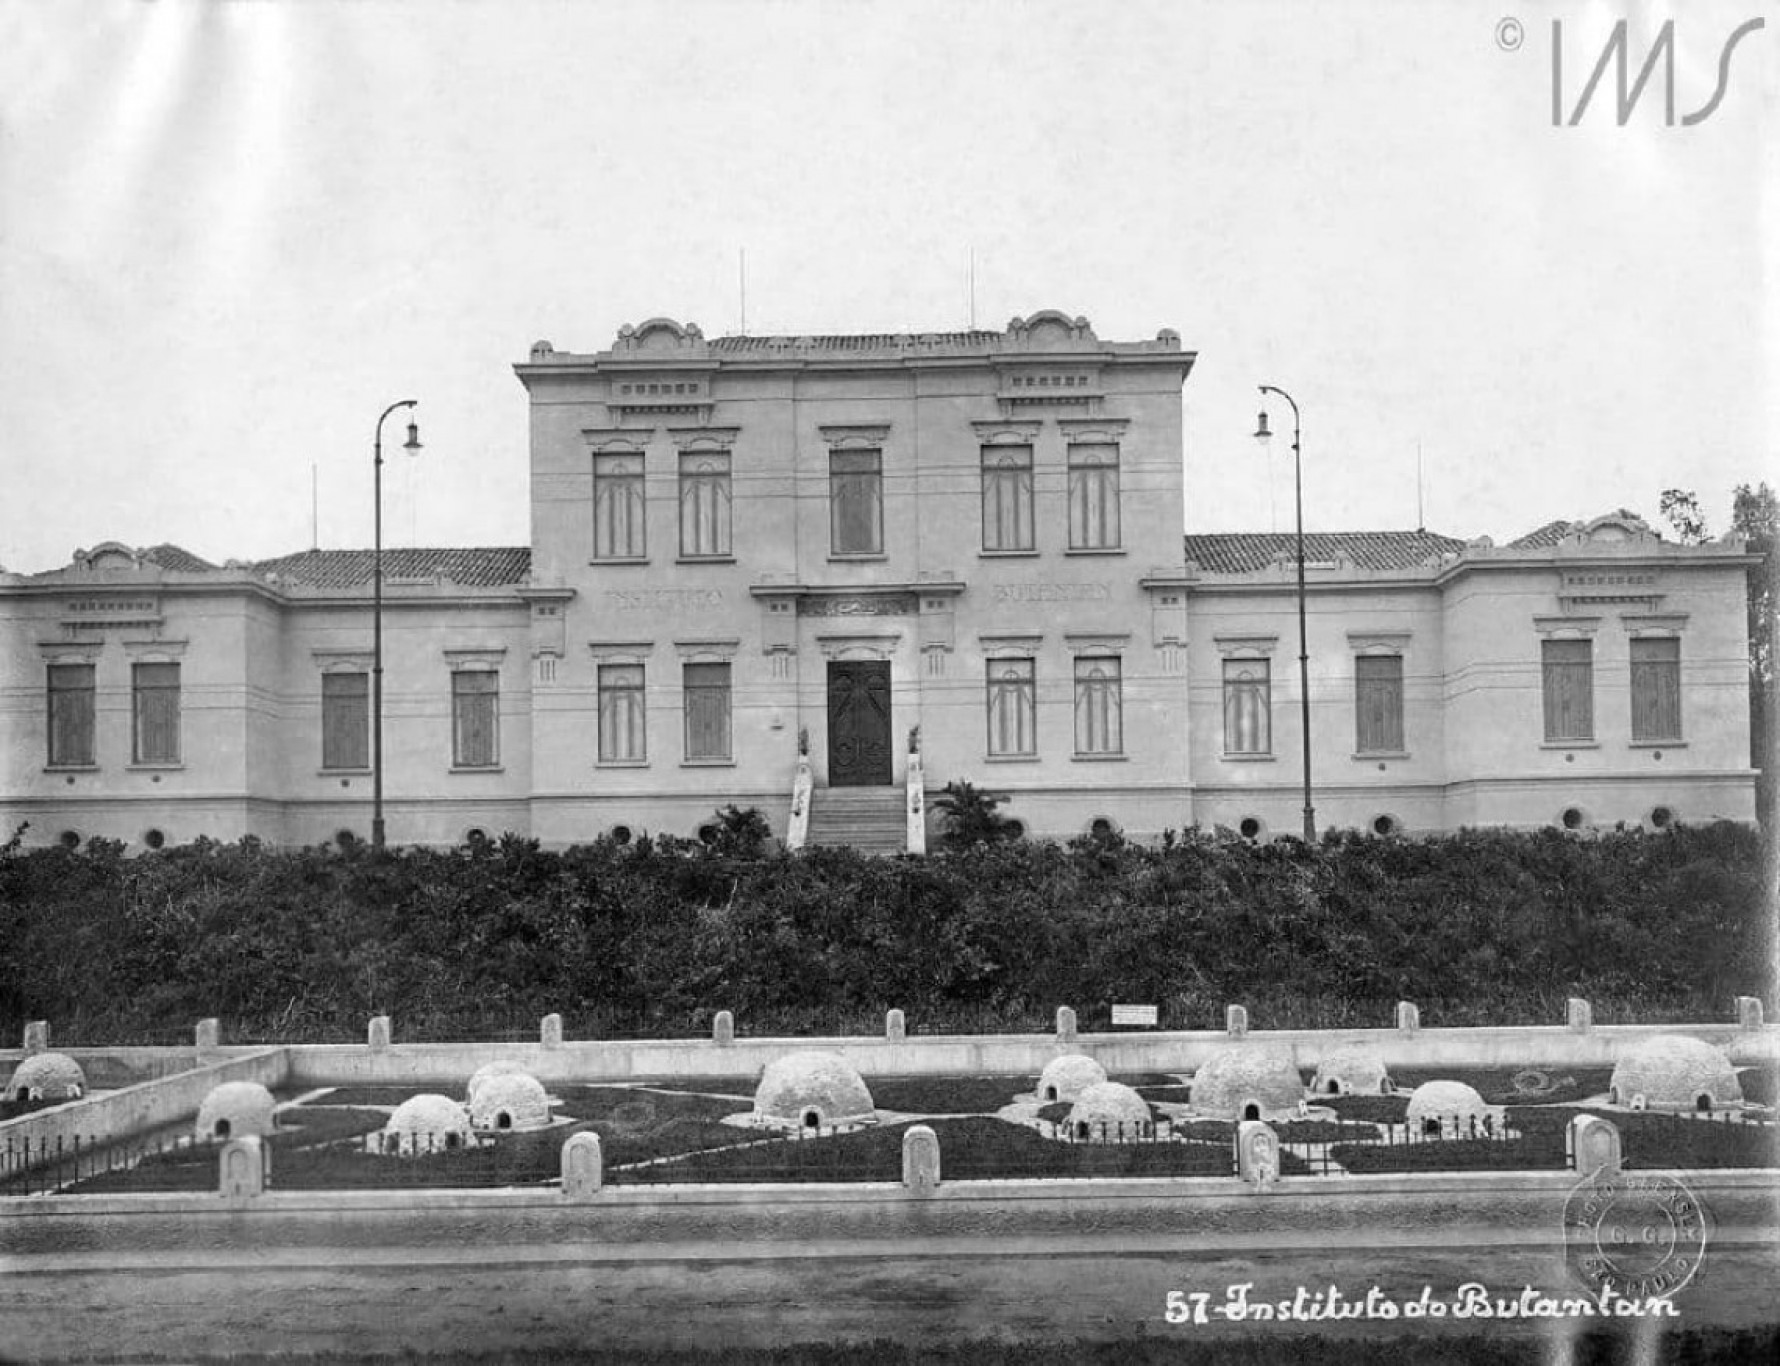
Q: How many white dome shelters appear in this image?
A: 12